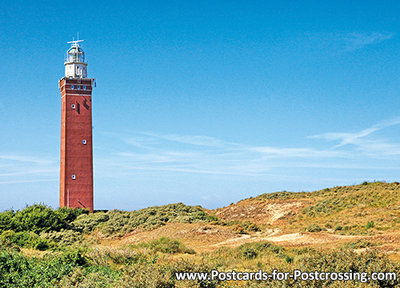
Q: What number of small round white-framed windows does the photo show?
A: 3